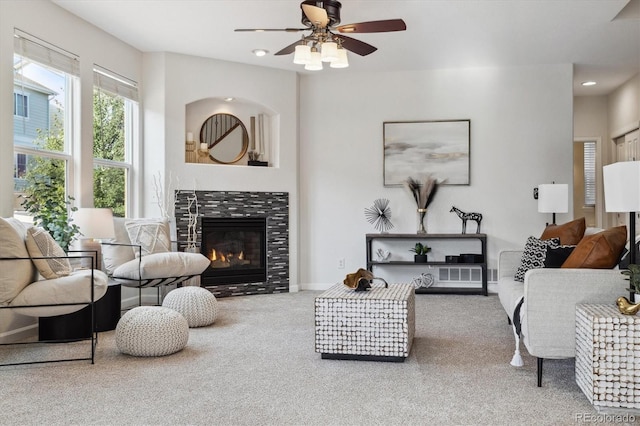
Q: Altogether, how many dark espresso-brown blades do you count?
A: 4